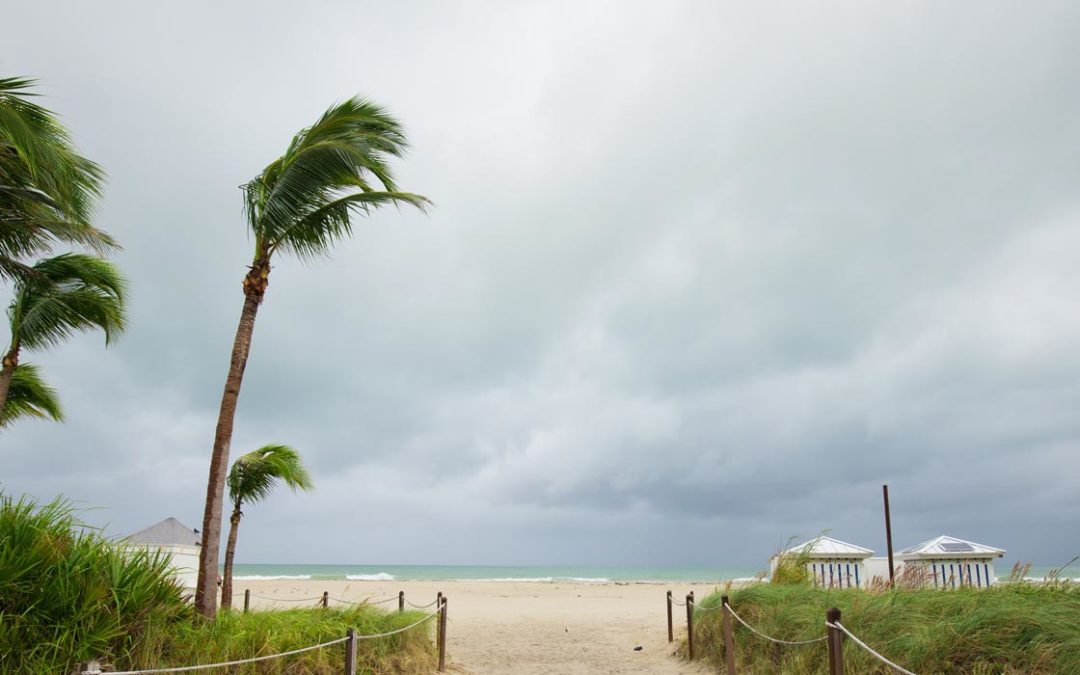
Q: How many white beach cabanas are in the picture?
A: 3